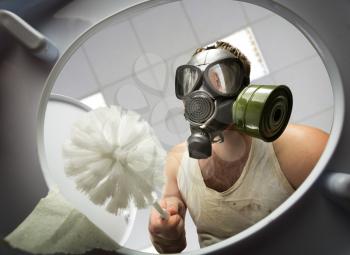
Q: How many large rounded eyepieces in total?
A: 2